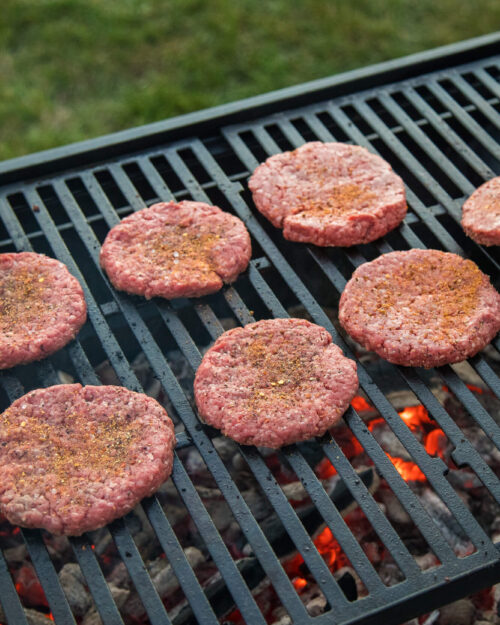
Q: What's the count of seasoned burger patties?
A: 7